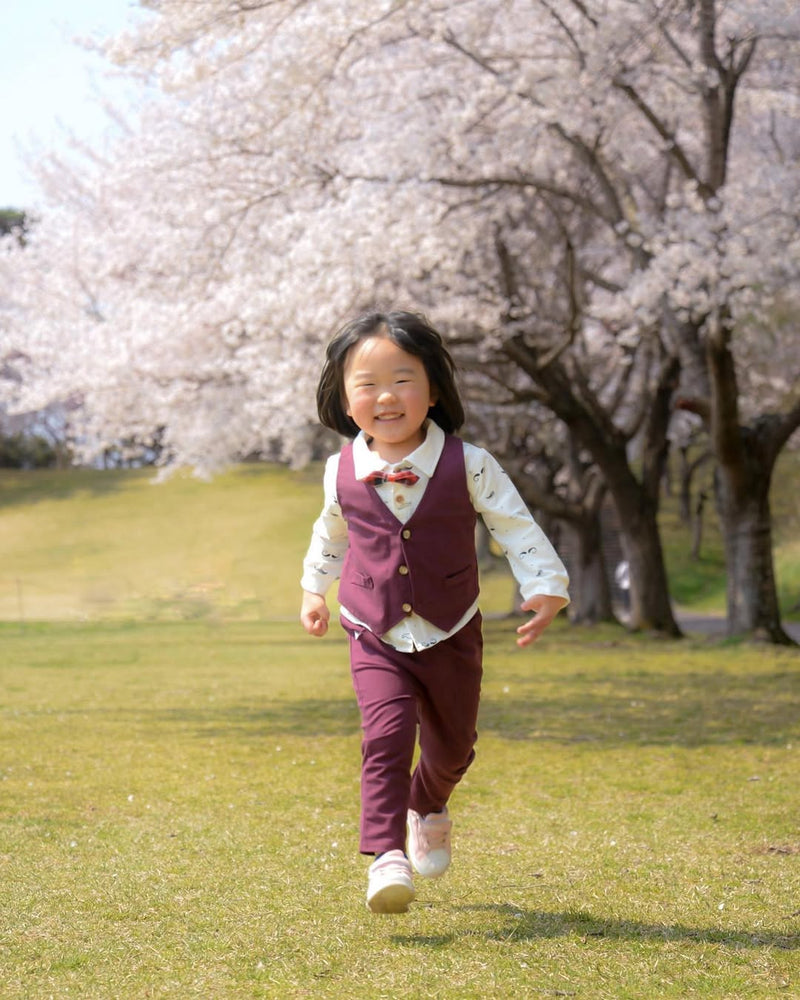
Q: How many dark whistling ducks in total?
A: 0